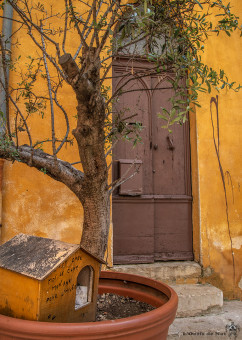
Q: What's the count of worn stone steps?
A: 2